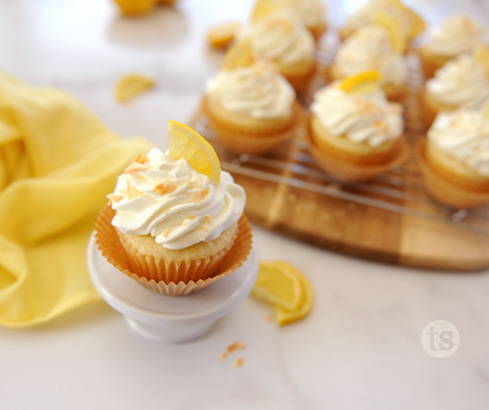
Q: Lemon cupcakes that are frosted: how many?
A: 10